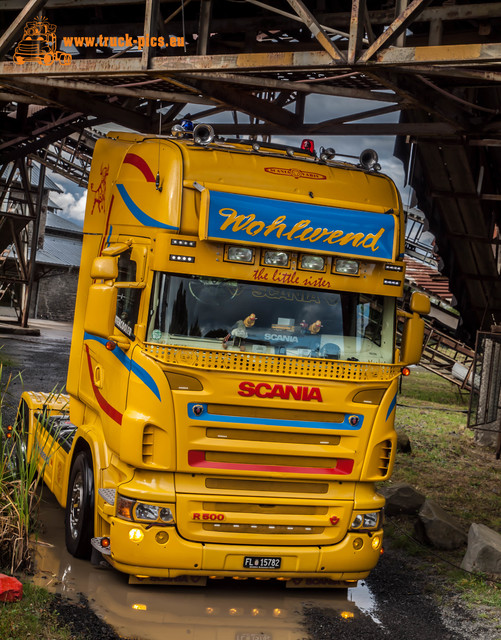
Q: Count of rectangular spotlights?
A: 4